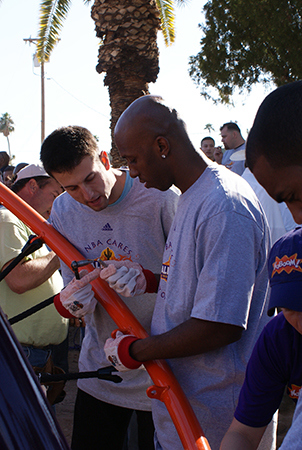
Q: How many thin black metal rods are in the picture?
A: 3